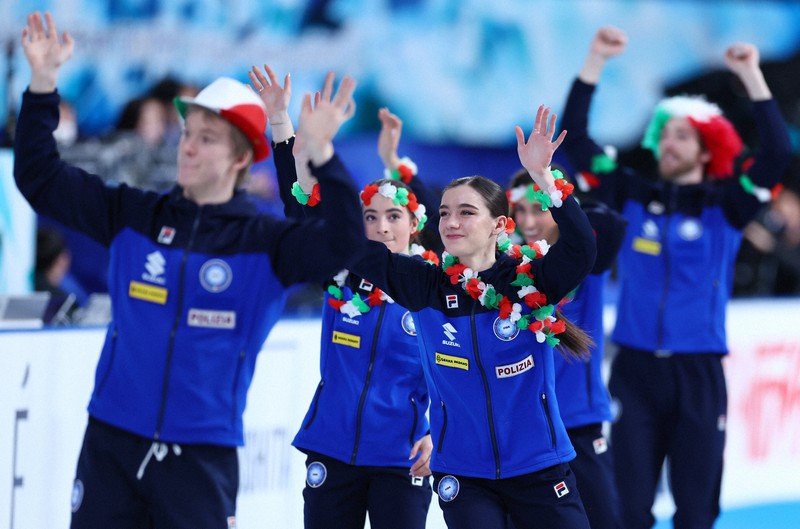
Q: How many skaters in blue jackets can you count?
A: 5